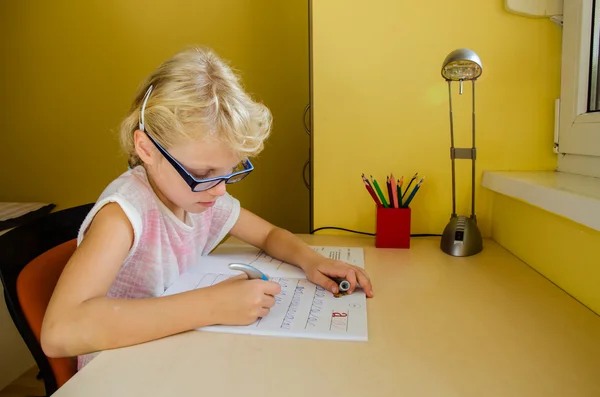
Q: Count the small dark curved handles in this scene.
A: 2